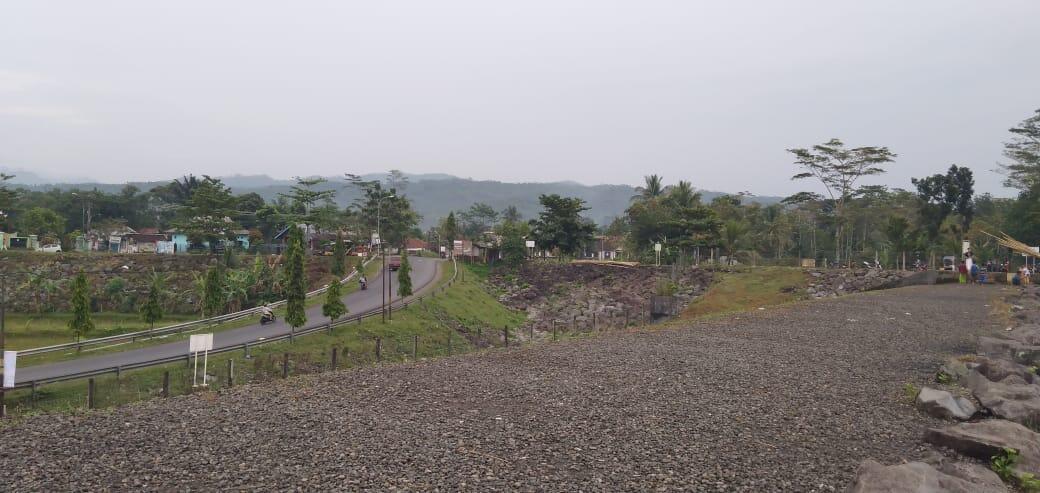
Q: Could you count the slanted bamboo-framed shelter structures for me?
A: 1